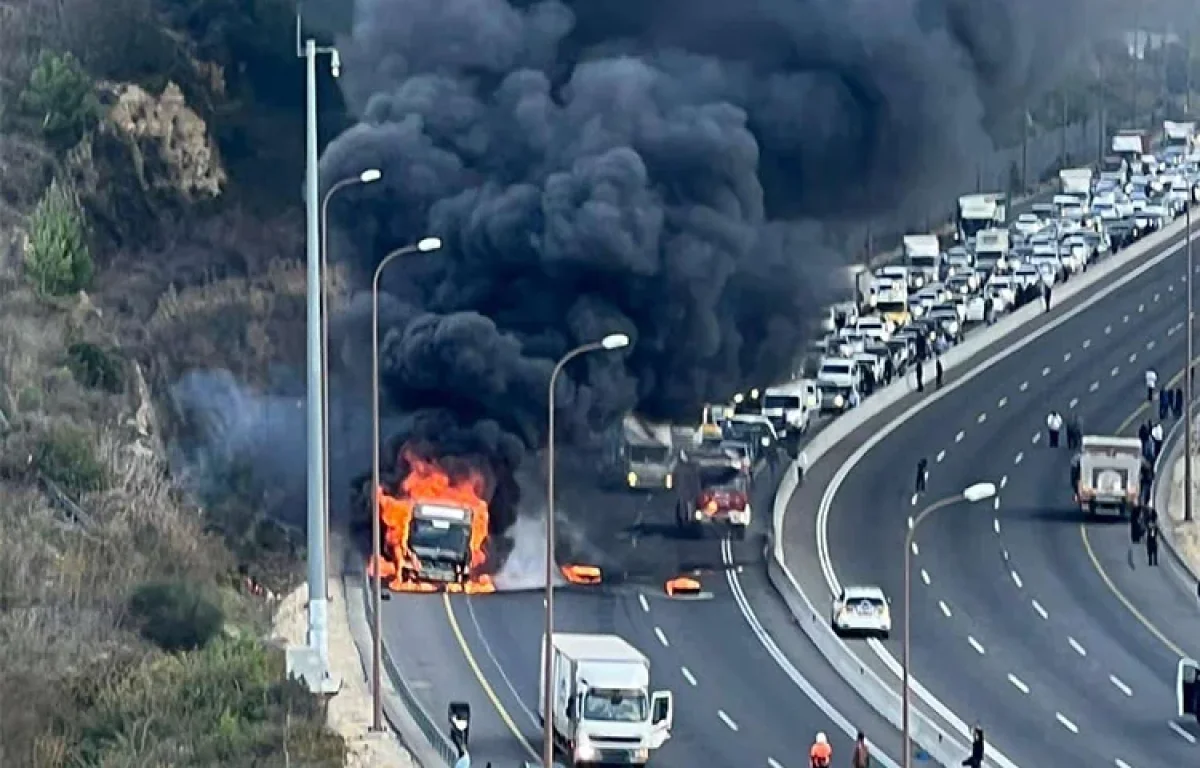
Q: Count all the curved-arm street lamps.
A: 4